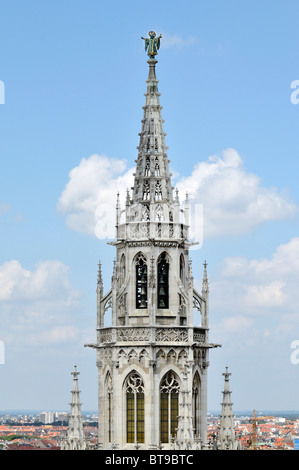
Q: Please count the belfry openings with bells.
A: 2